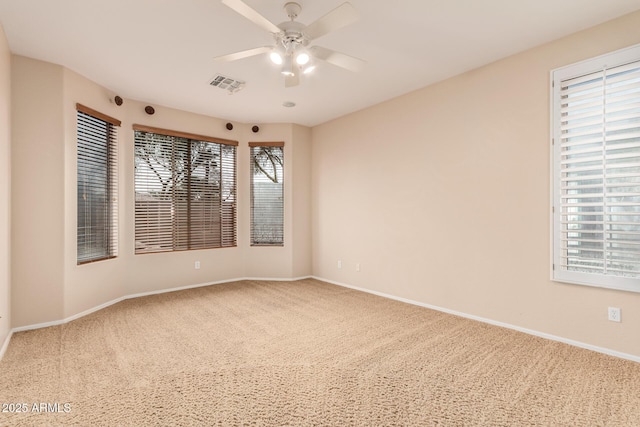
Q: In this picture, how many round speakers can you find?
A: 4